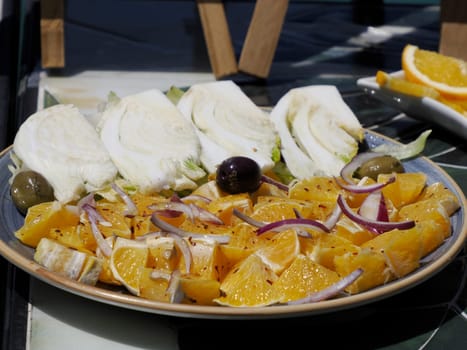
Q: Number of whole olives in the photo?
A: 3